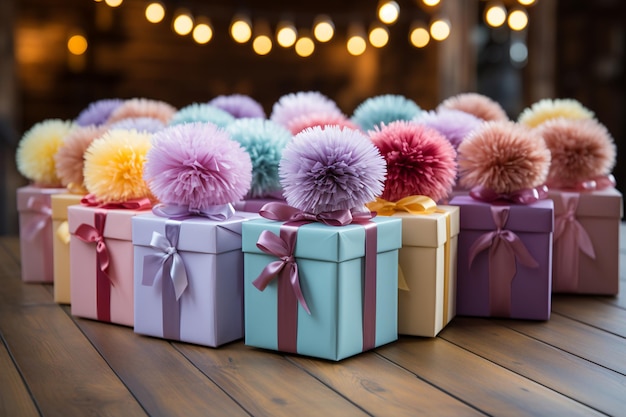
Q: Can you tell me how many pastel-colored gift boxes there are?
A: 8